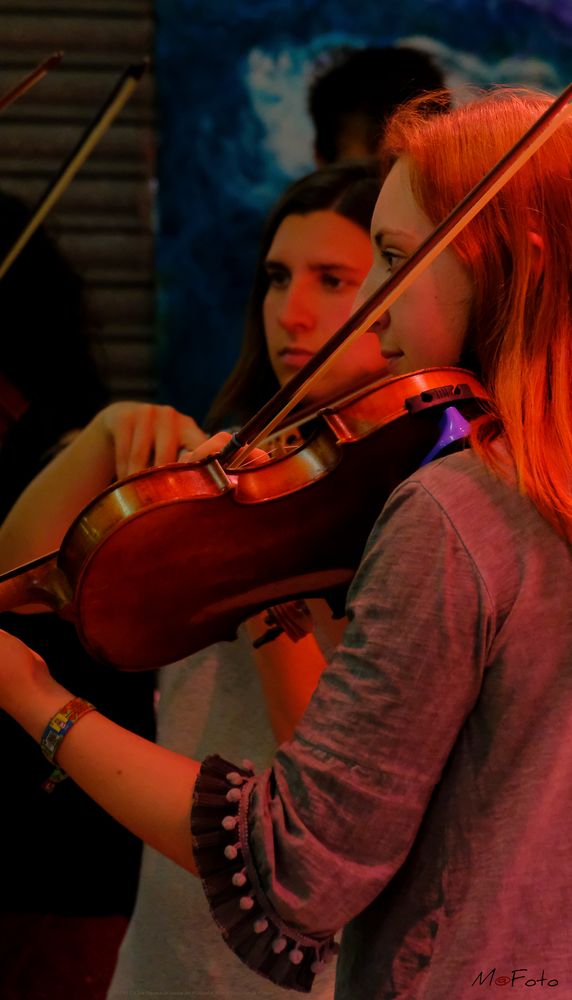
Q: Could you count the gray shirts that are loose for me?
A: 2